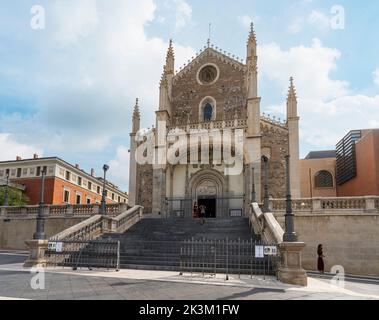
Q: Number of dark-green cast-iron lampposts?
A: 6